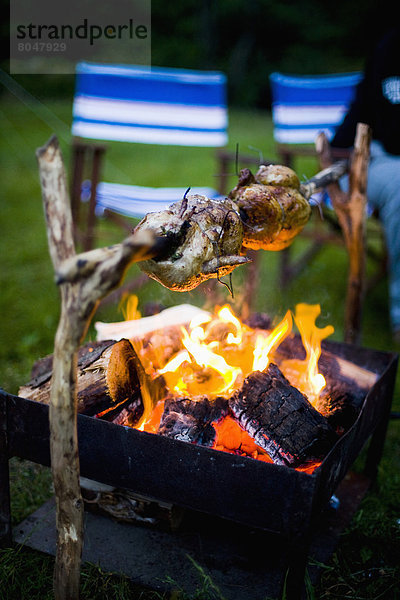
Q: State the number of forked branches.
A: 2